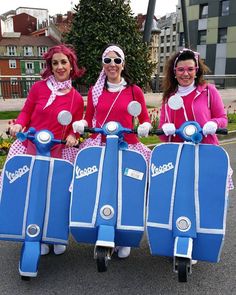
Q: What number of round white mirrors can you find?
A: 3